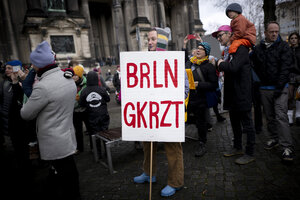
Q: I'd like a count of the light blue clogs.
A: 2